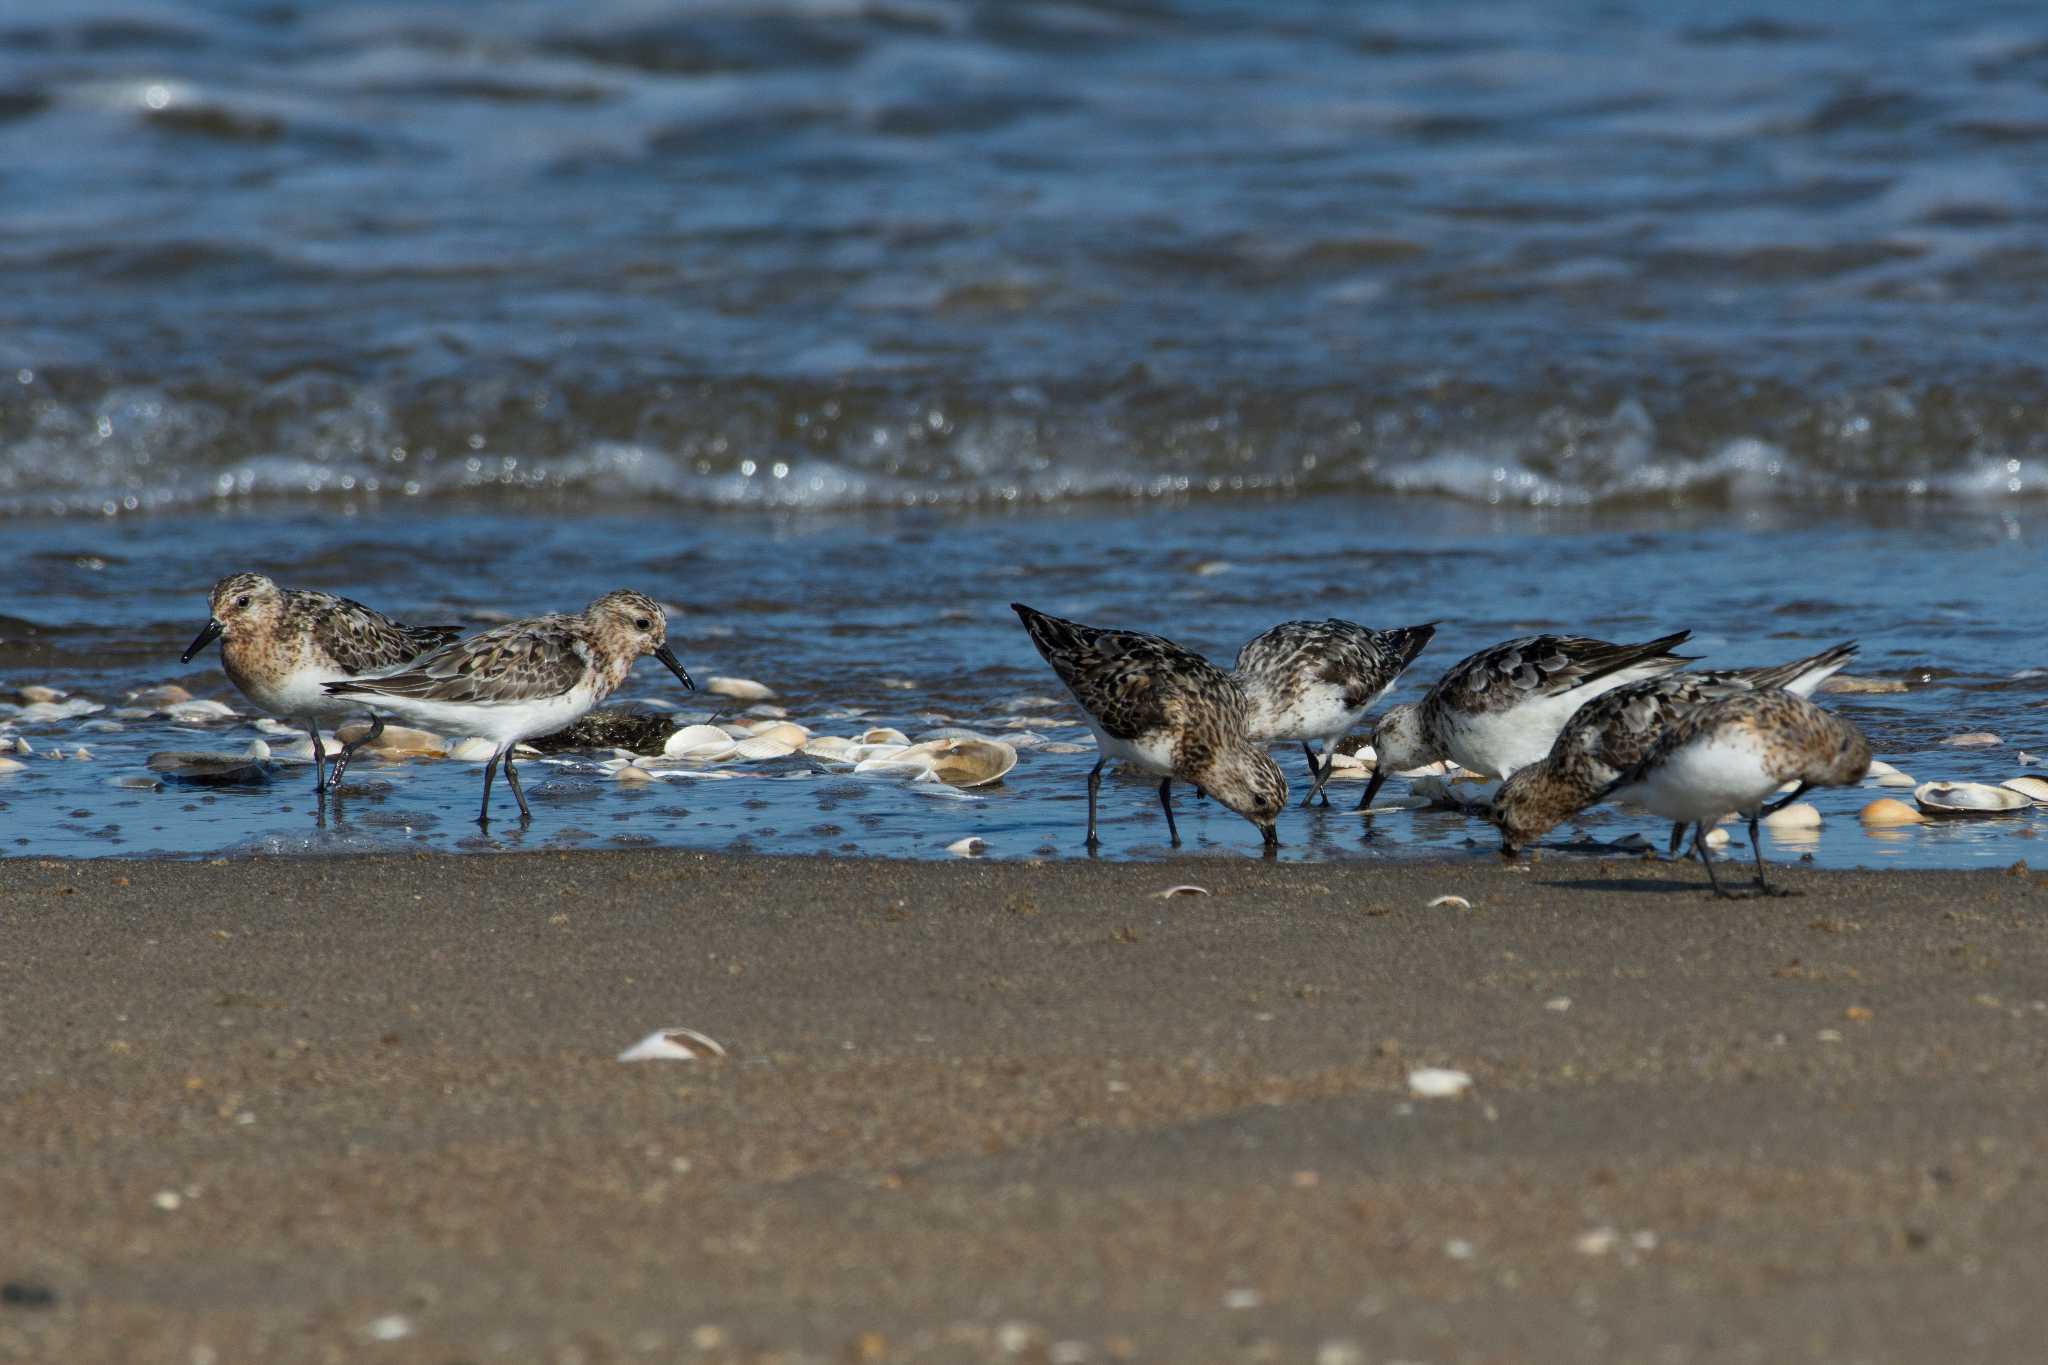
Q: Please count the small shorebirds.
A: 7